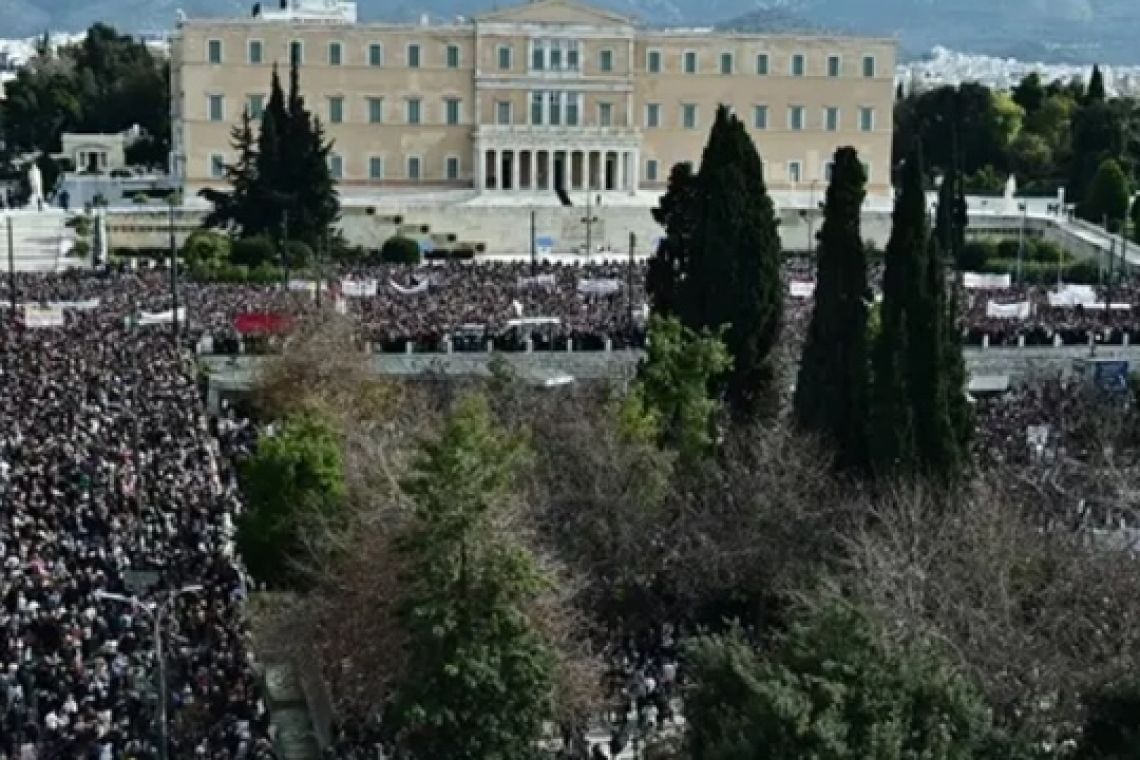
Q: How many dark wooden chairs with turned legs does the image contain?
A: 0